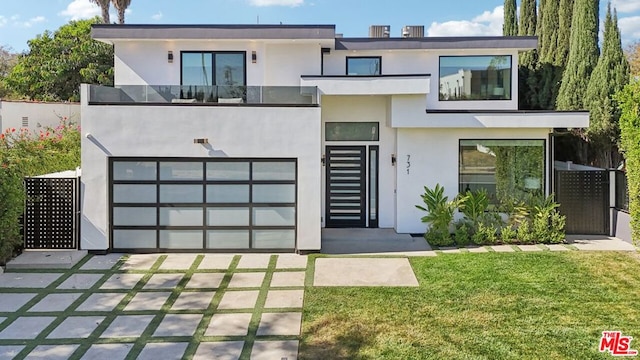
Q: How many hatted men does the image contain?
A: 0